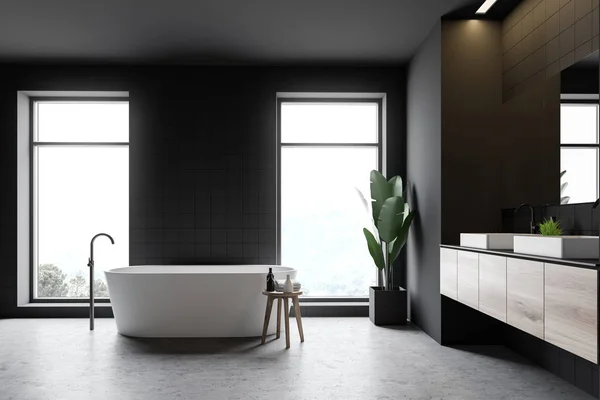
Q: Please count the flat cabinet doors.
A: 5